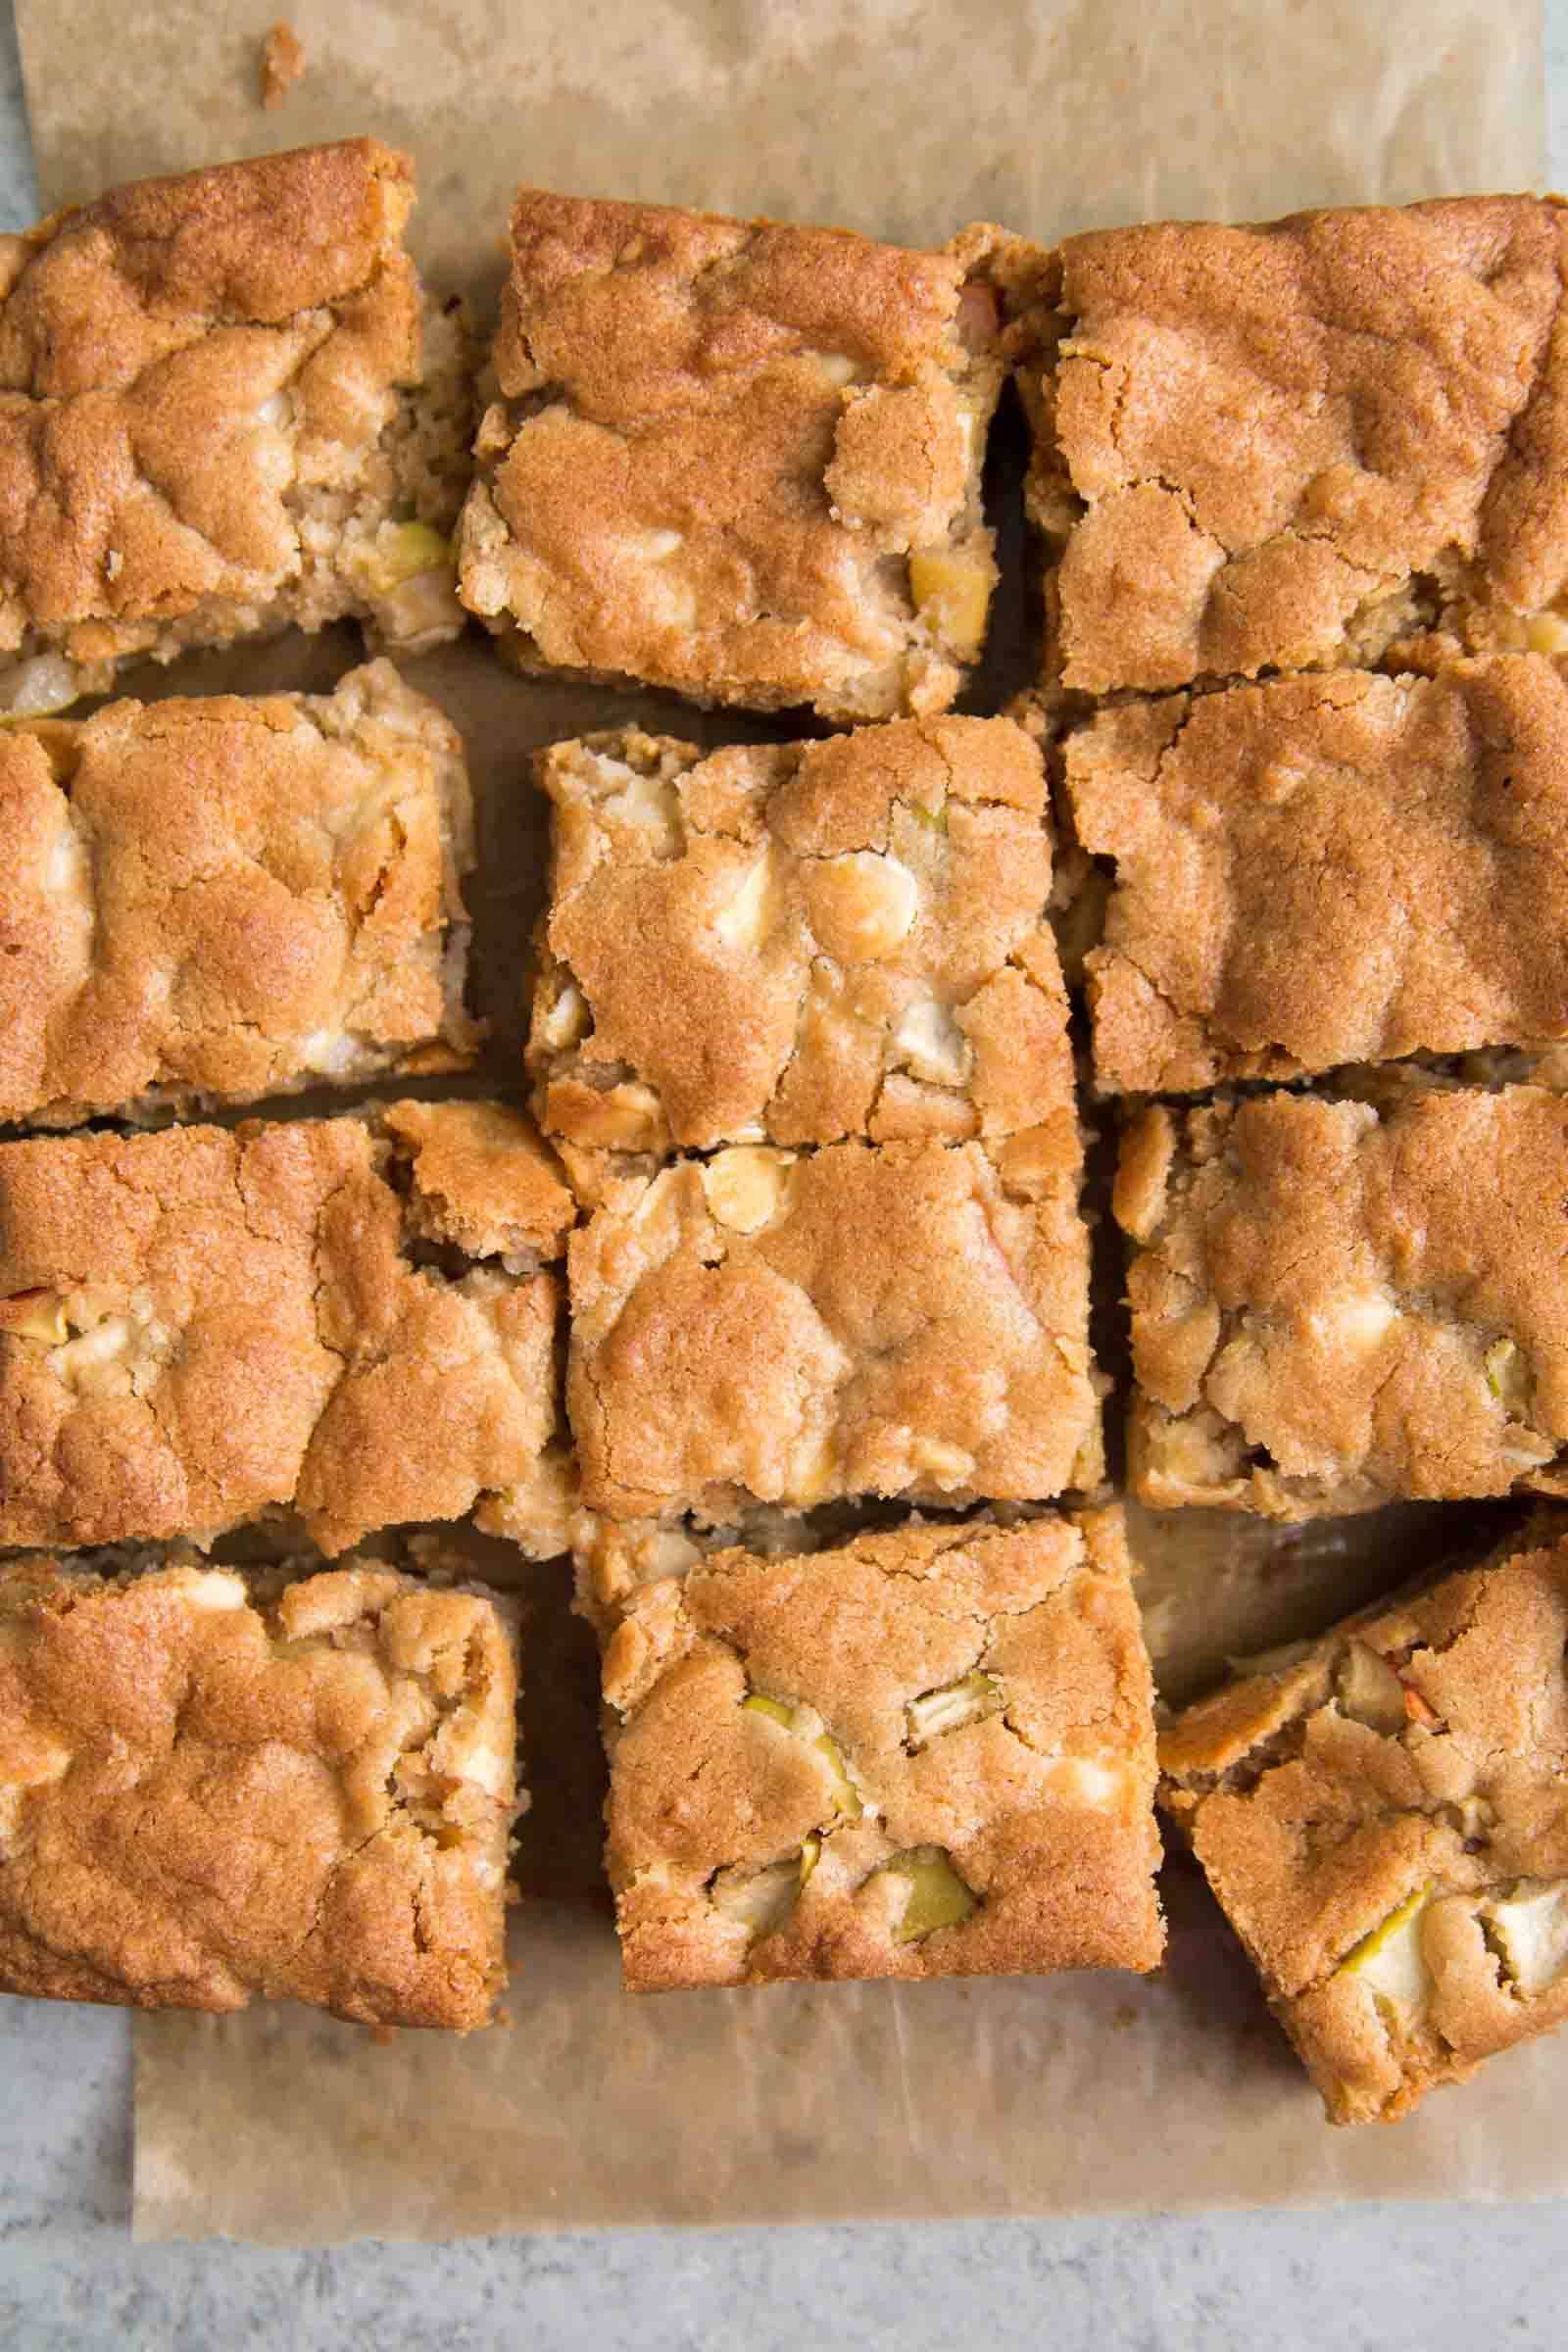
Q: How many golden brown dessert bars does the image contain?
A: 12